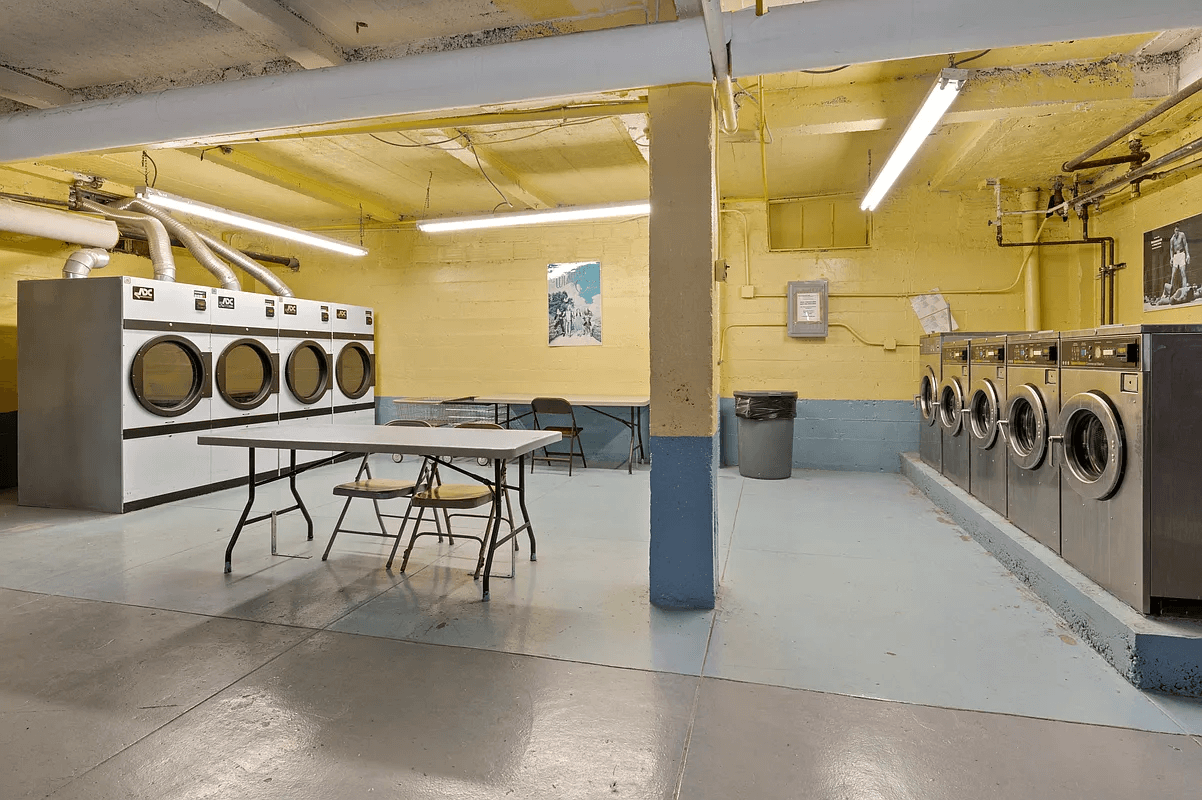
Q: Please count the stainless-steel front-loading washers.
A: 5